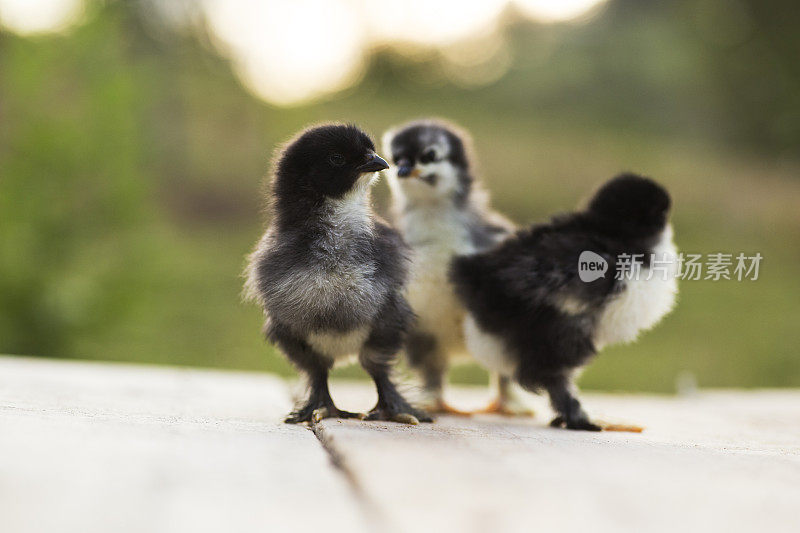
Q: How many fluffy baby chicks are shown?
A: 3